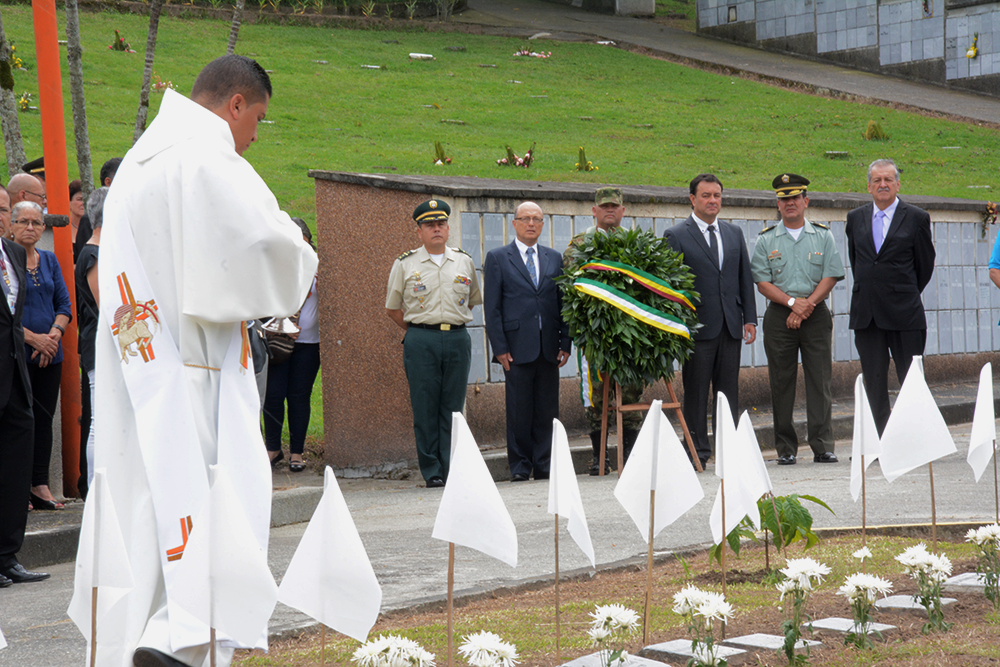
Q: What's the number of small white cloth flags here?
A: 11